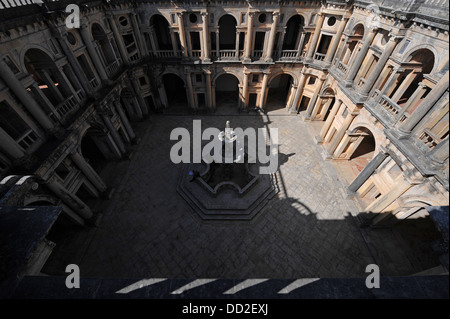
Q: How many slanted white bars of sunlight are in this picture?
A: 4